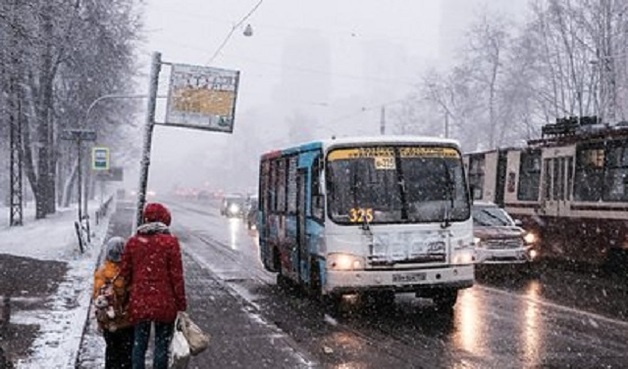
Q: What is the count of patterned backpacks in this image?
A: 1